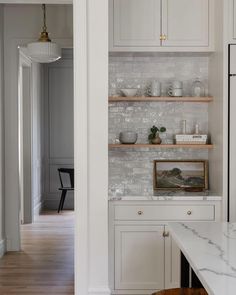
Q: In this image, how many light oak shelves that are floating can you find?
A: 2